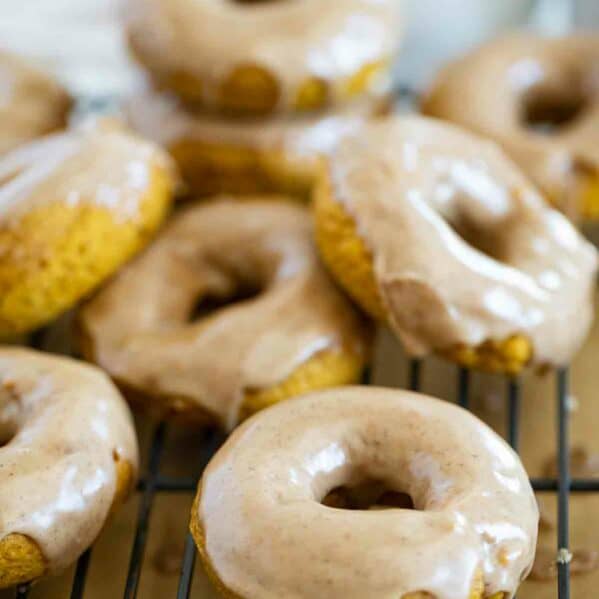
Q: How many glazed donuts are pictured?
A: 9